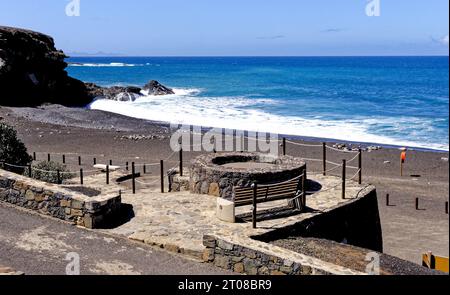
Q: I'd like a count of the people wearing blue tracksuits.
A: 0